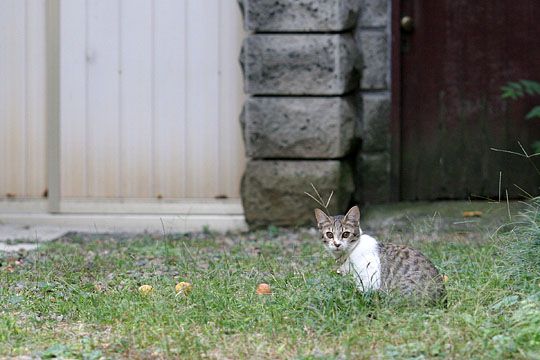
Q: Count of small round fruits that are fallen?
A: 3